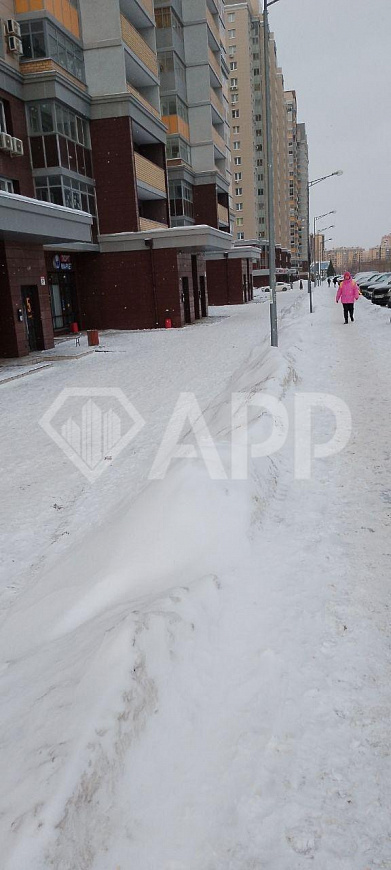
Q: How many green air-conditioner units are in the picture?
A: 0